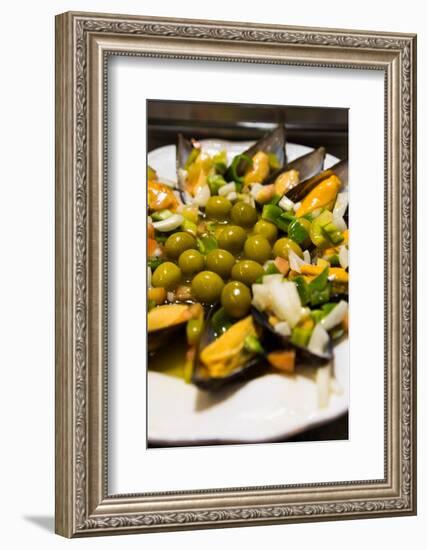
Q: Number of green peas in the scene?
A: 13